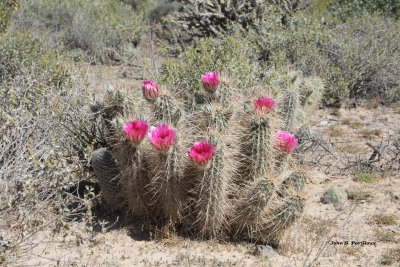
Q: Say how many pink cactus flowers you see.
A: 7